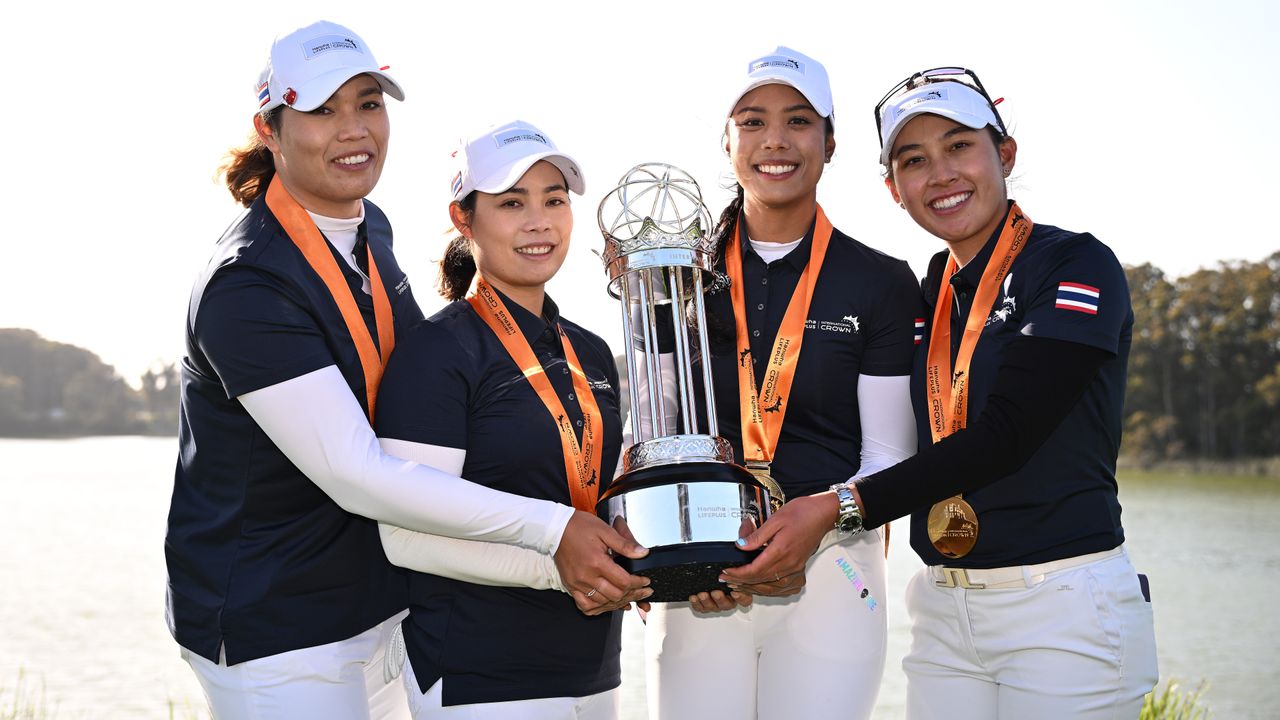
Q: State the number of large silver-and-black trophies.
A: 1